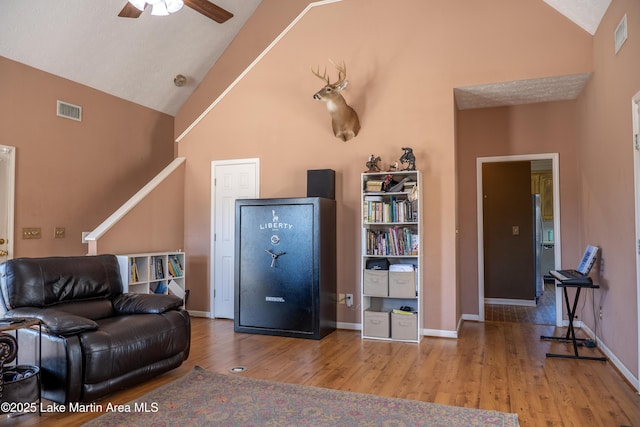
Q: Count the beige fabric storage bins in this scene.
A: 4